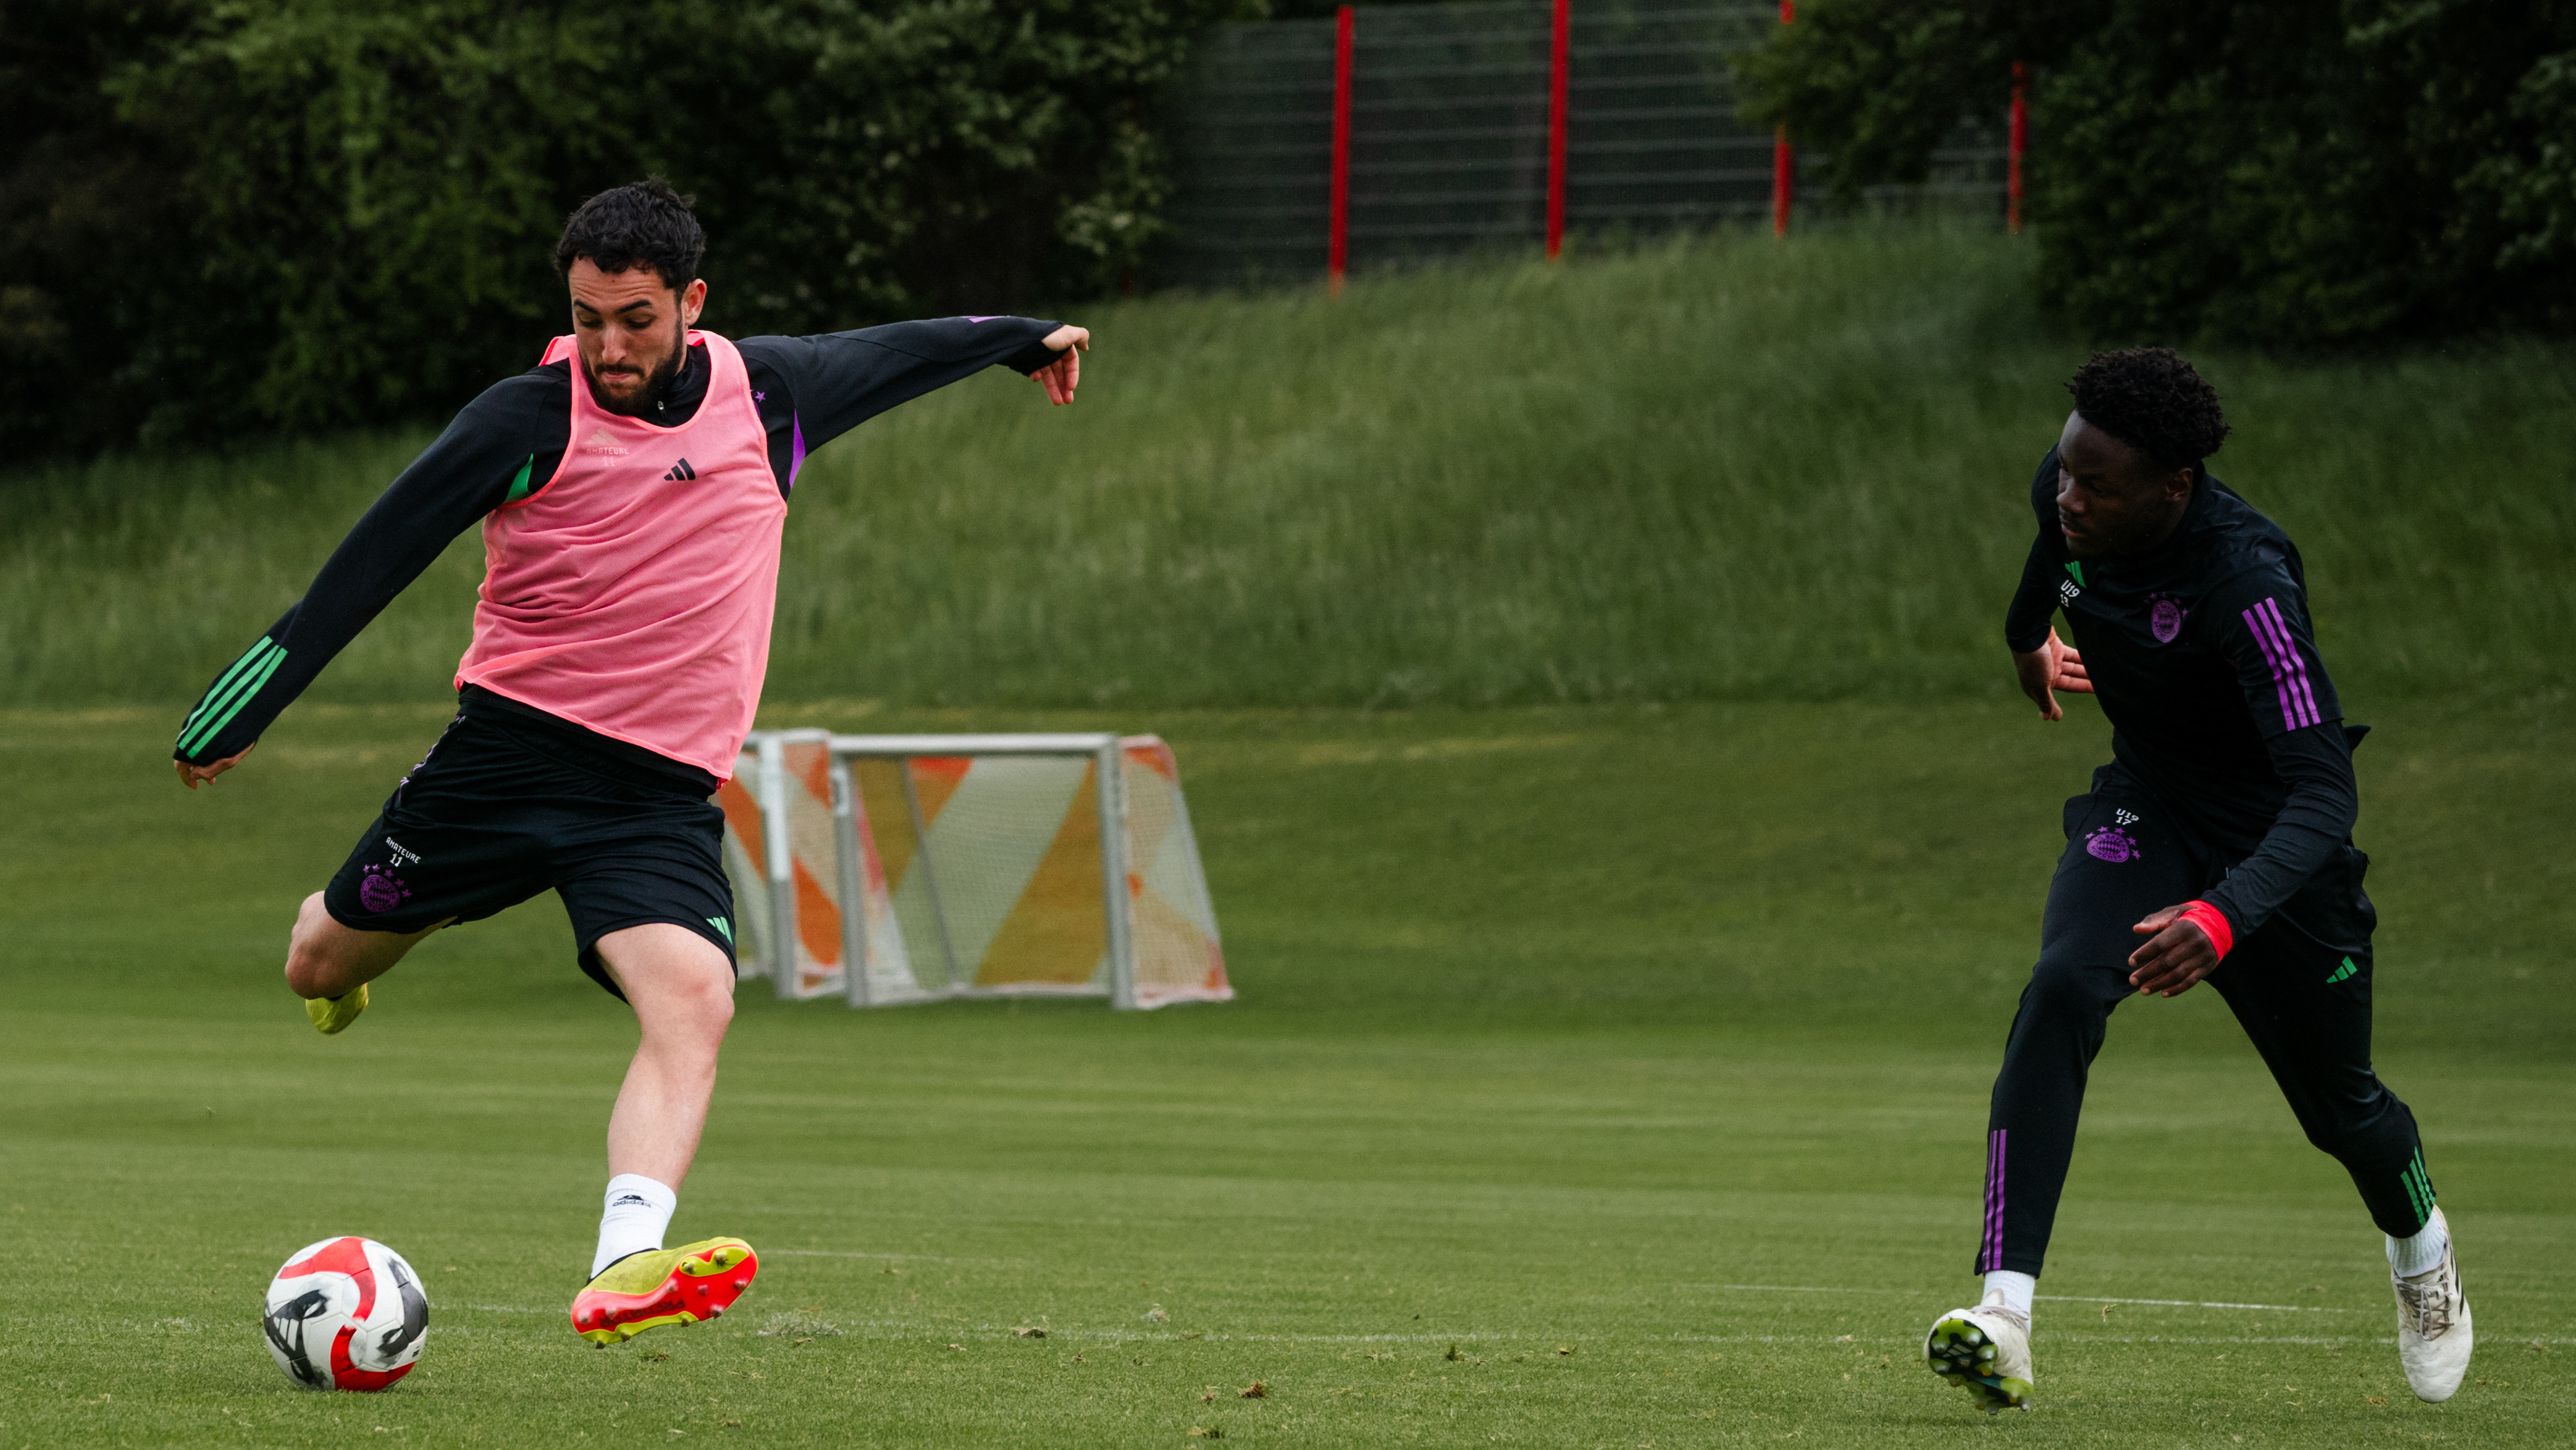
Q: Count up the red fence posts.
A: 4